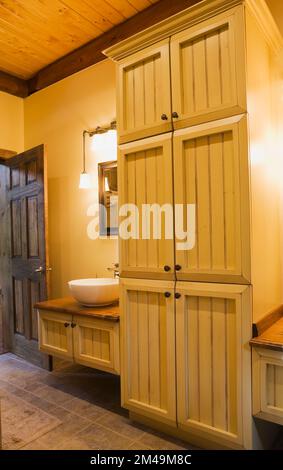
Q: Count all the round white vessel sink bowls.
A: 1